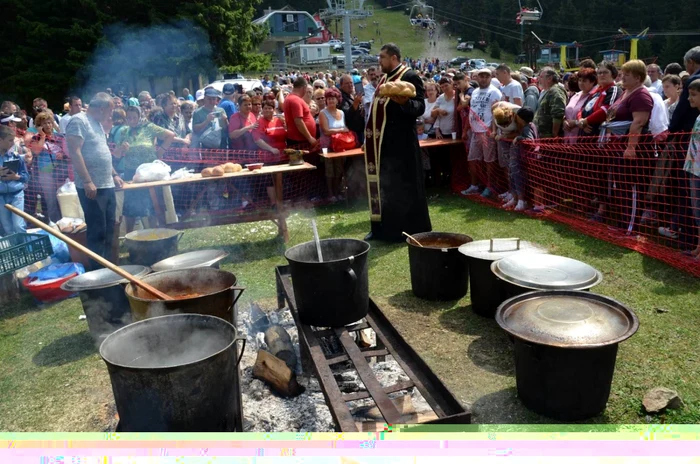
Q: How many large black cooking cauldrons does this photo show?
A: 10